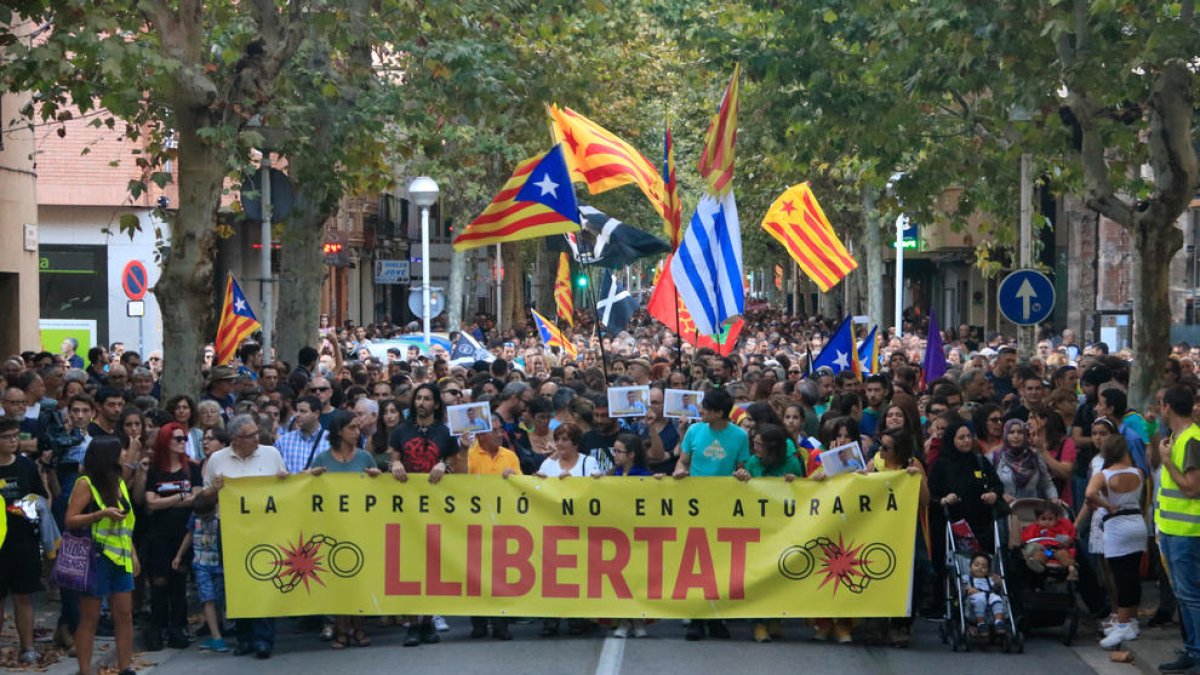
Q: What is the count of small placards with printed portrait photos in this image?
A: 4